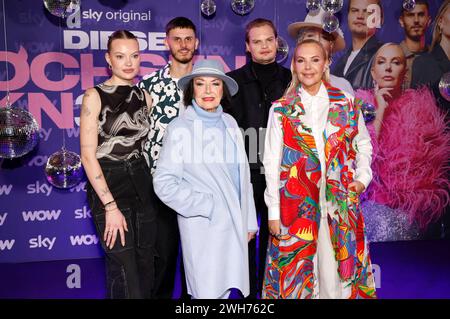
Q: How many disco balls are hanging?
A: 12